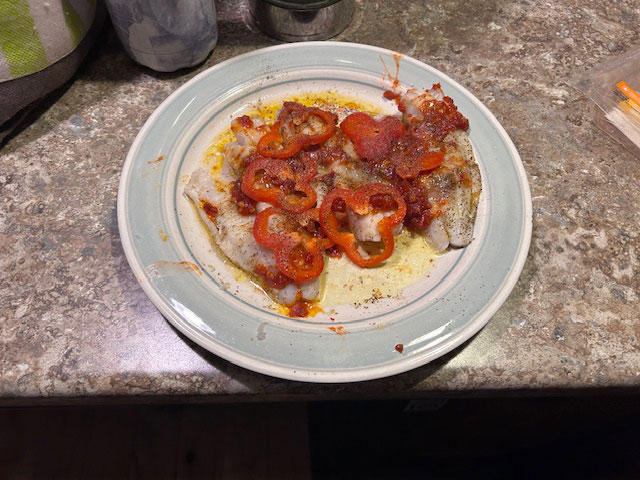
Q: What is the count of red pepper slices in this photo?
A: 6